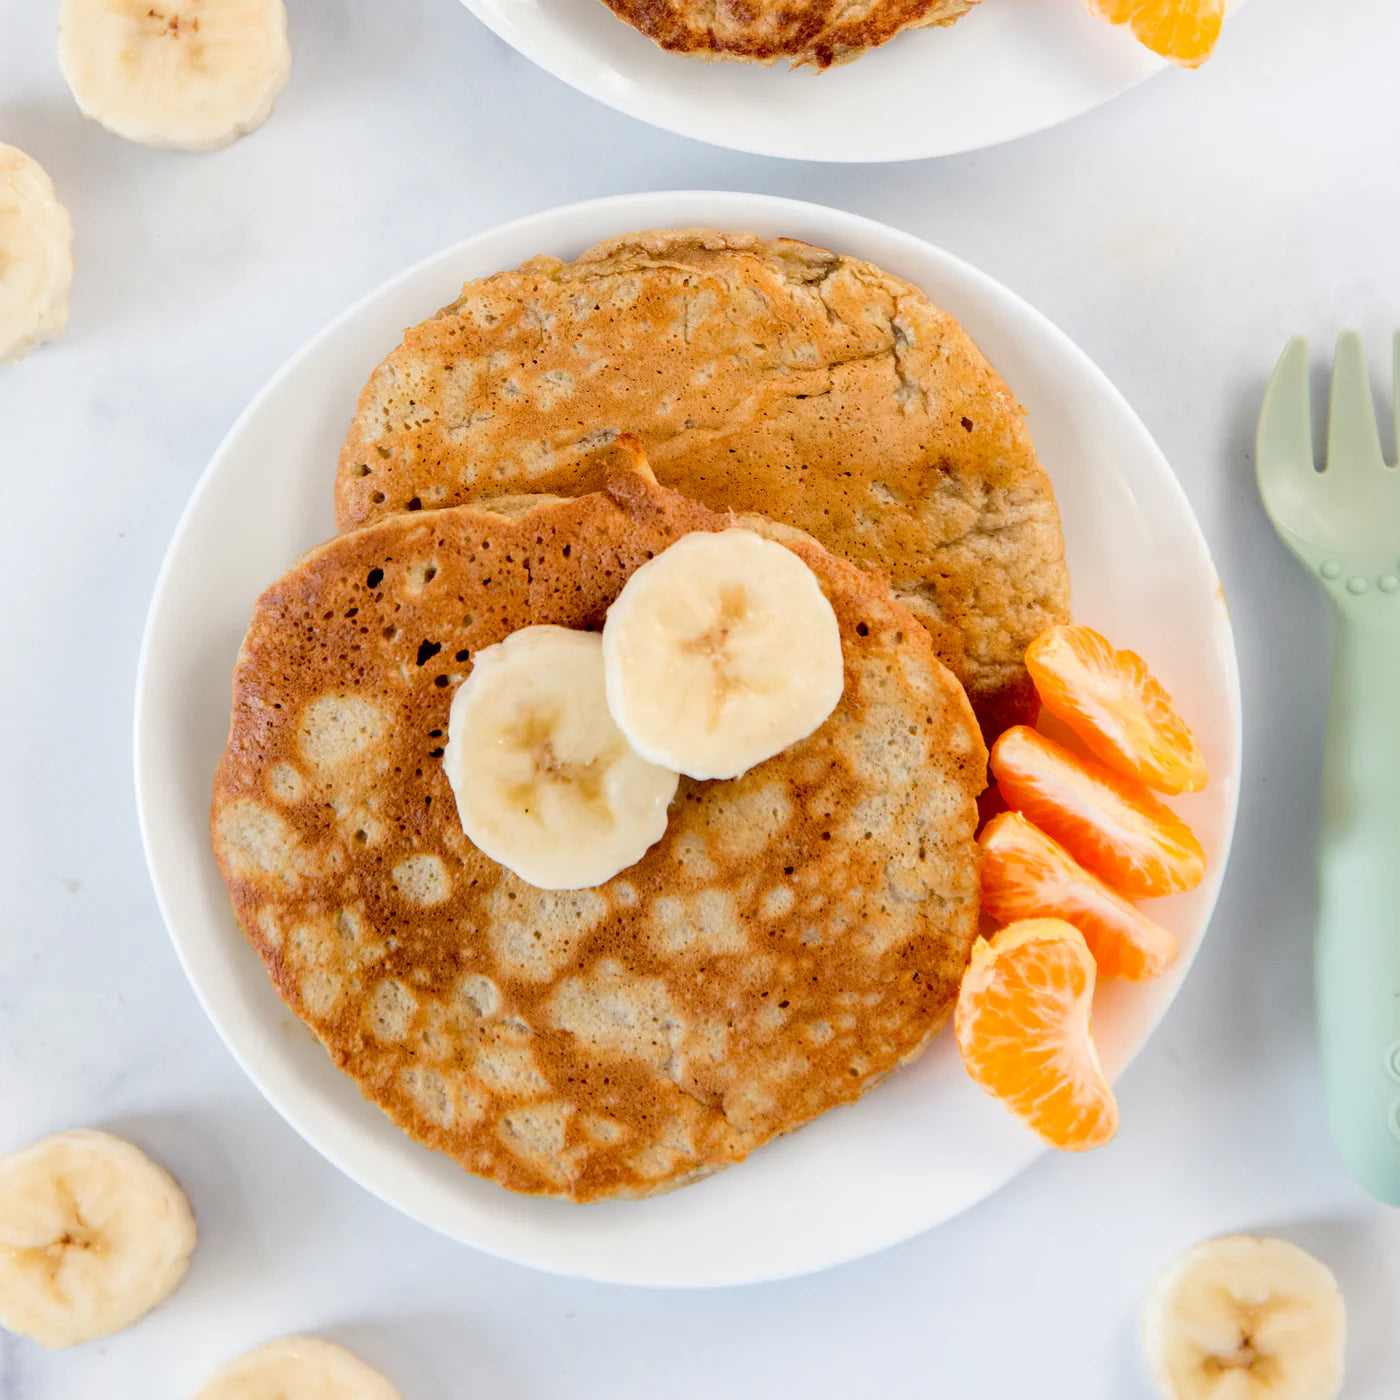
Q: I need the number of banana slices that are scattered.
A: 5